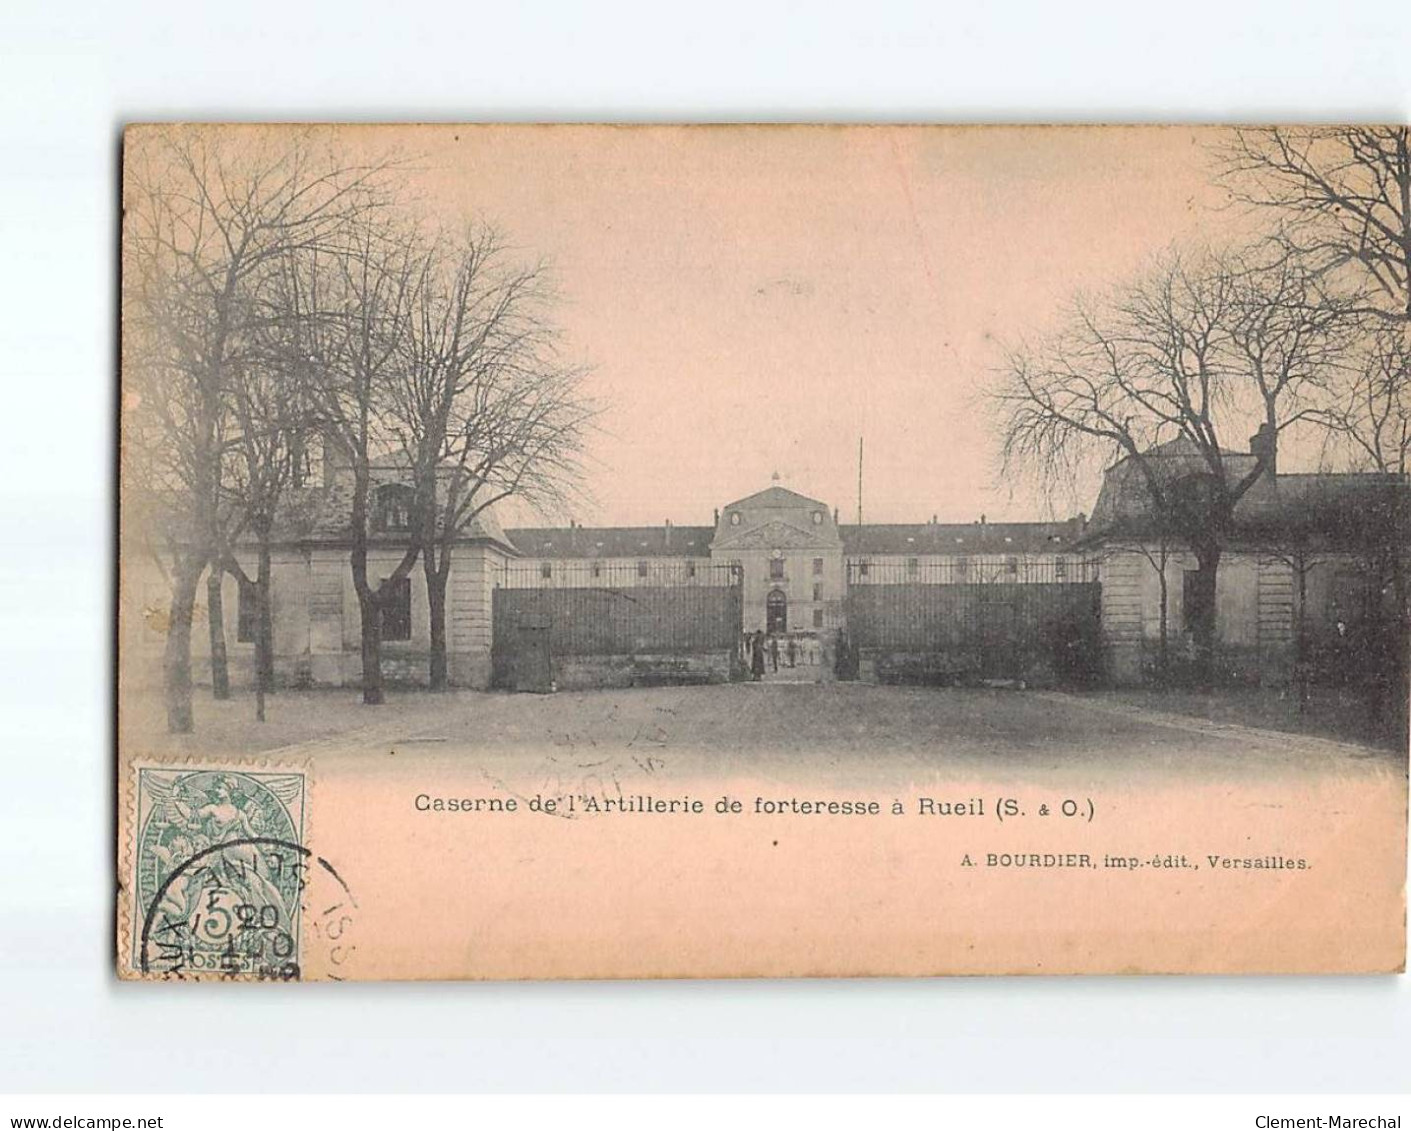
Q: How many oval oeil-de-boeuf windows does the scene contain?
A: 2